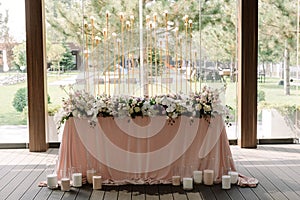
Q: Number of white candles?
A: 6